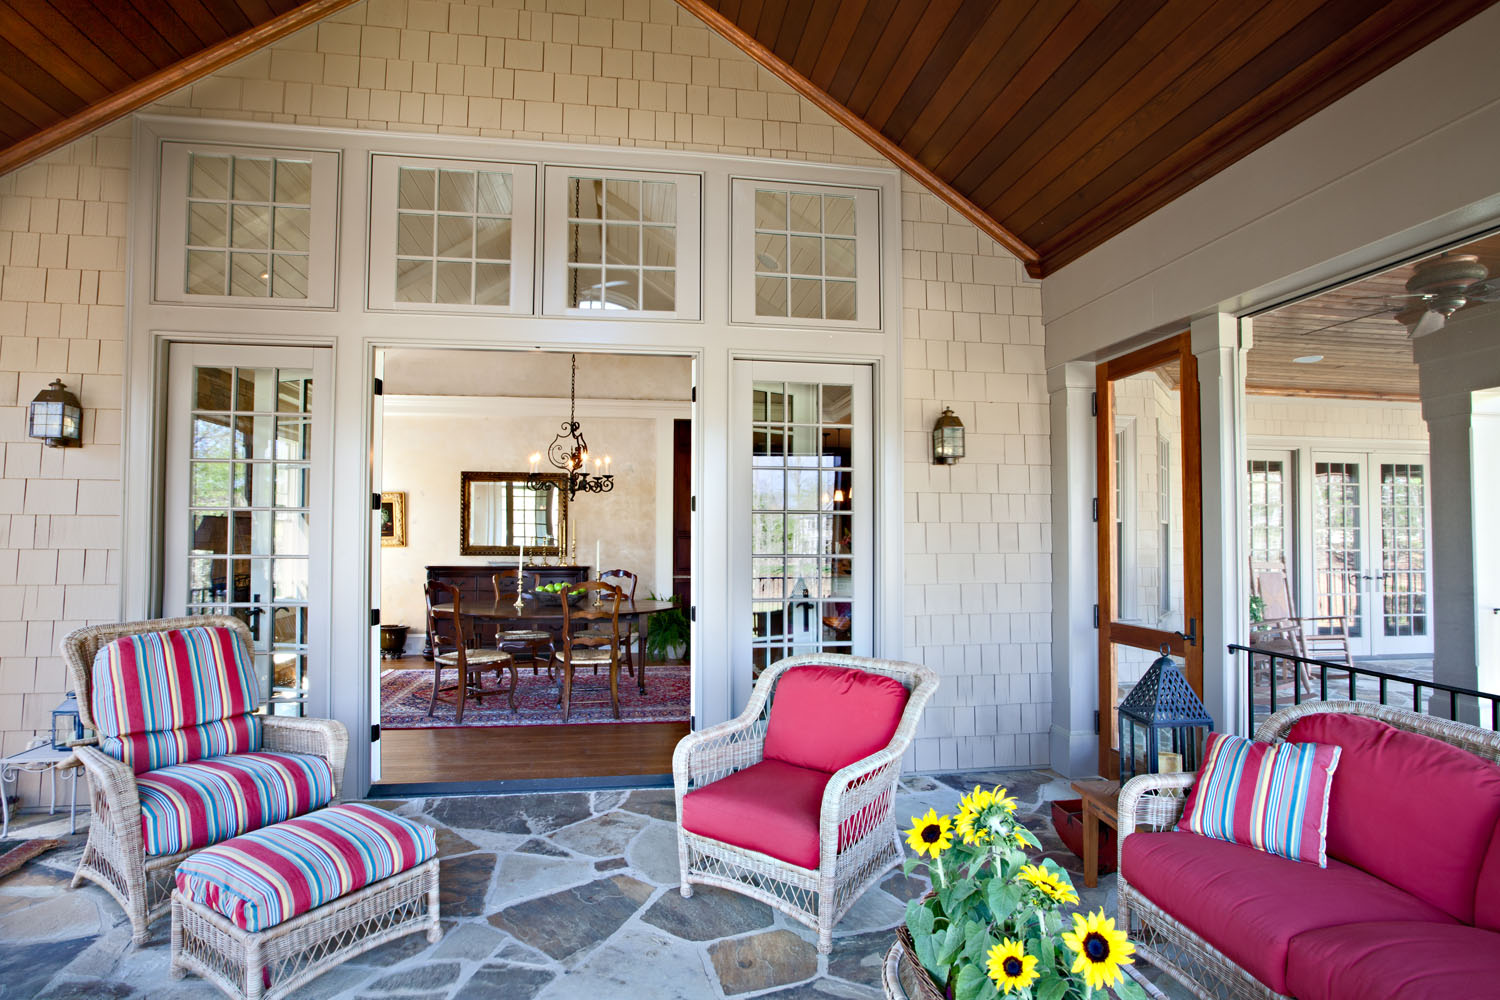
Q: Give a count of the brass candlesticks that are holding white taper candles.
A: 2